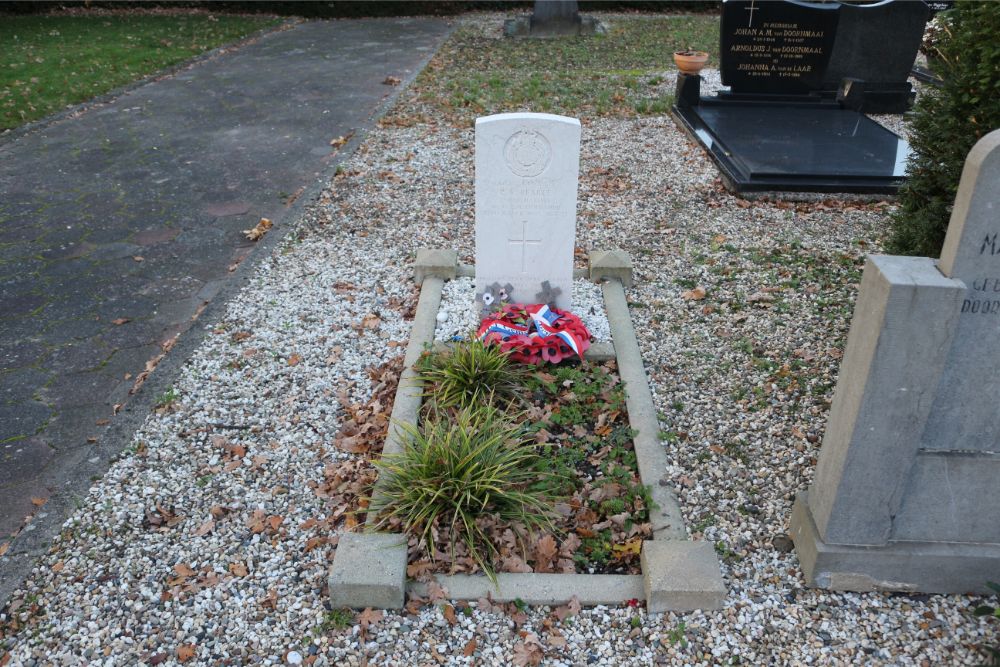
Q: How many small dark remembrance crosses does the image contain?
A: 3